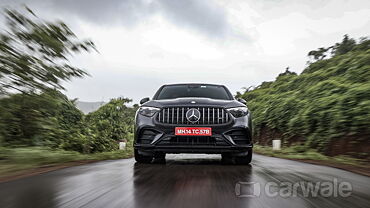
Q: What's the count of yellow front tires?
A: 0